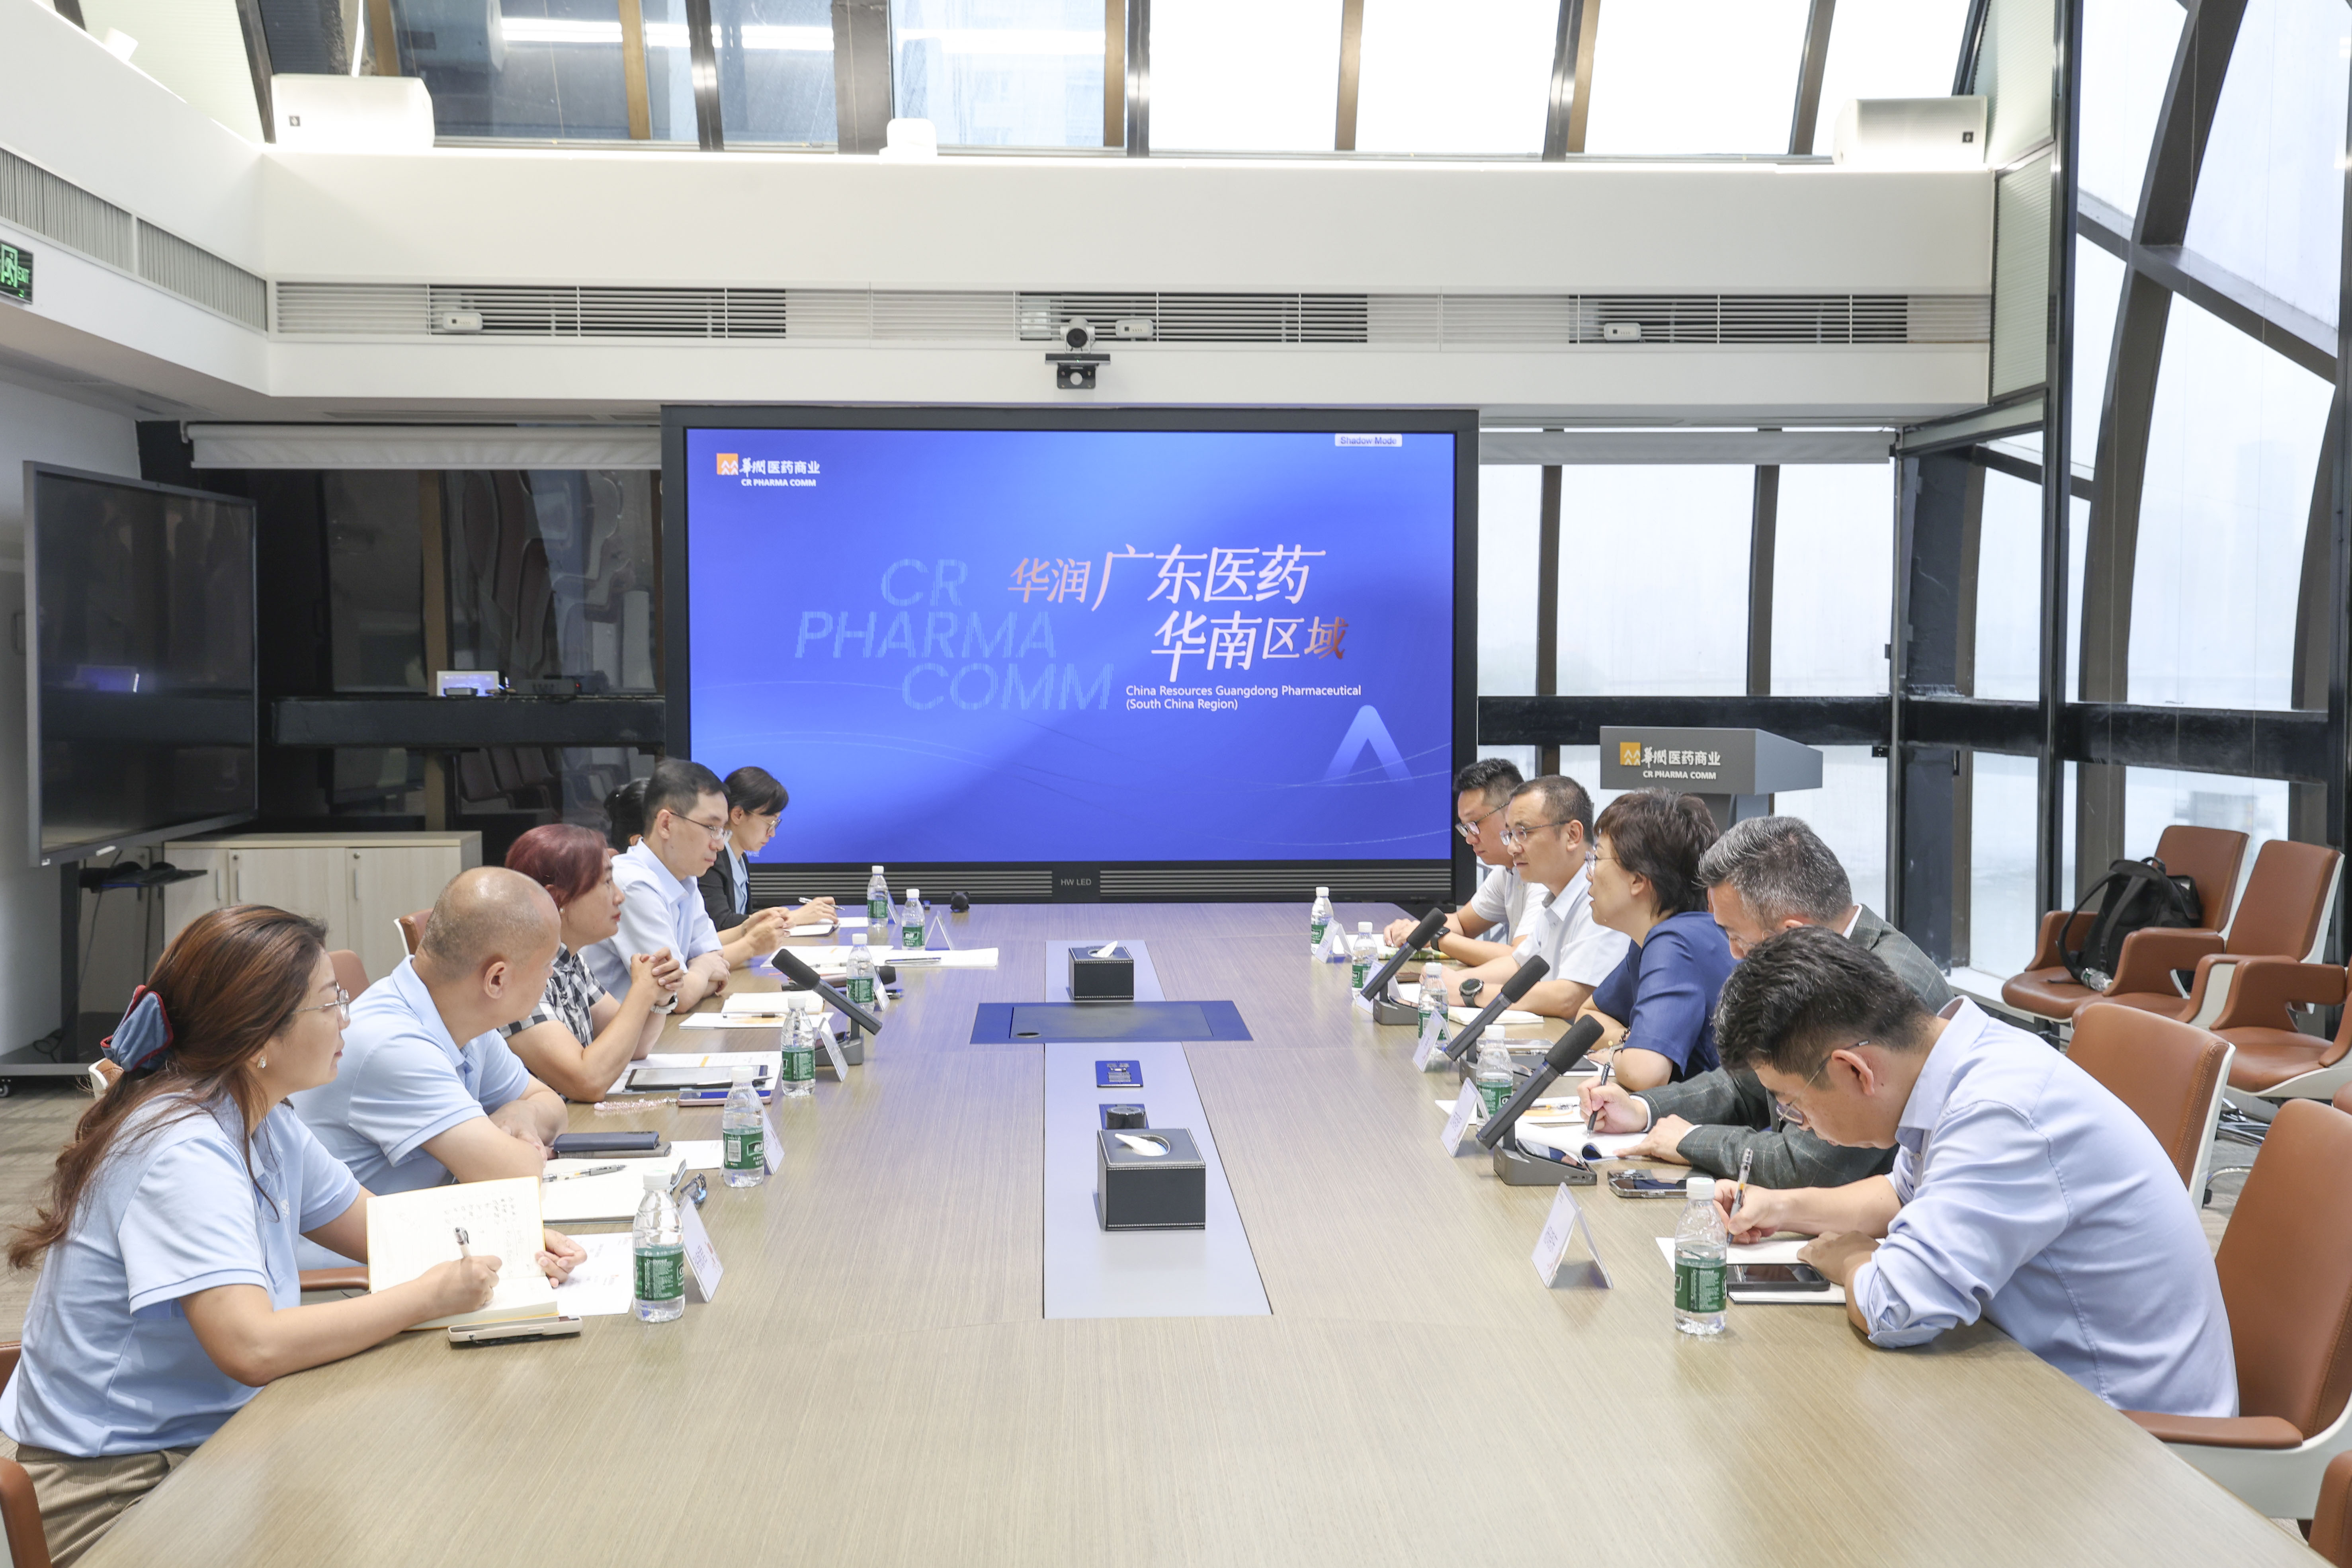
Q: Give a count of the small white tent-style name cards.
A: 11